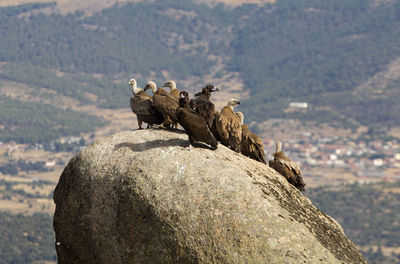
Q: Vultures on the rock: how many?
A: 8